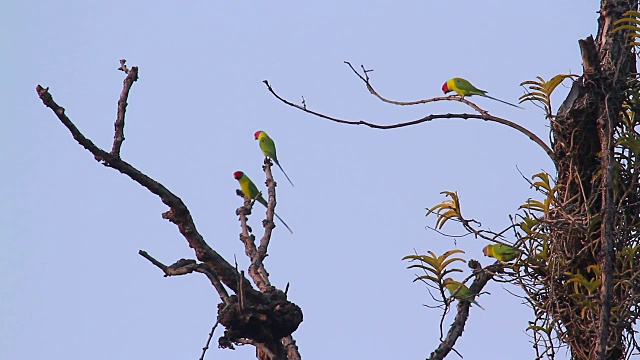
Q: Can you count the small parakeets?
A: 5